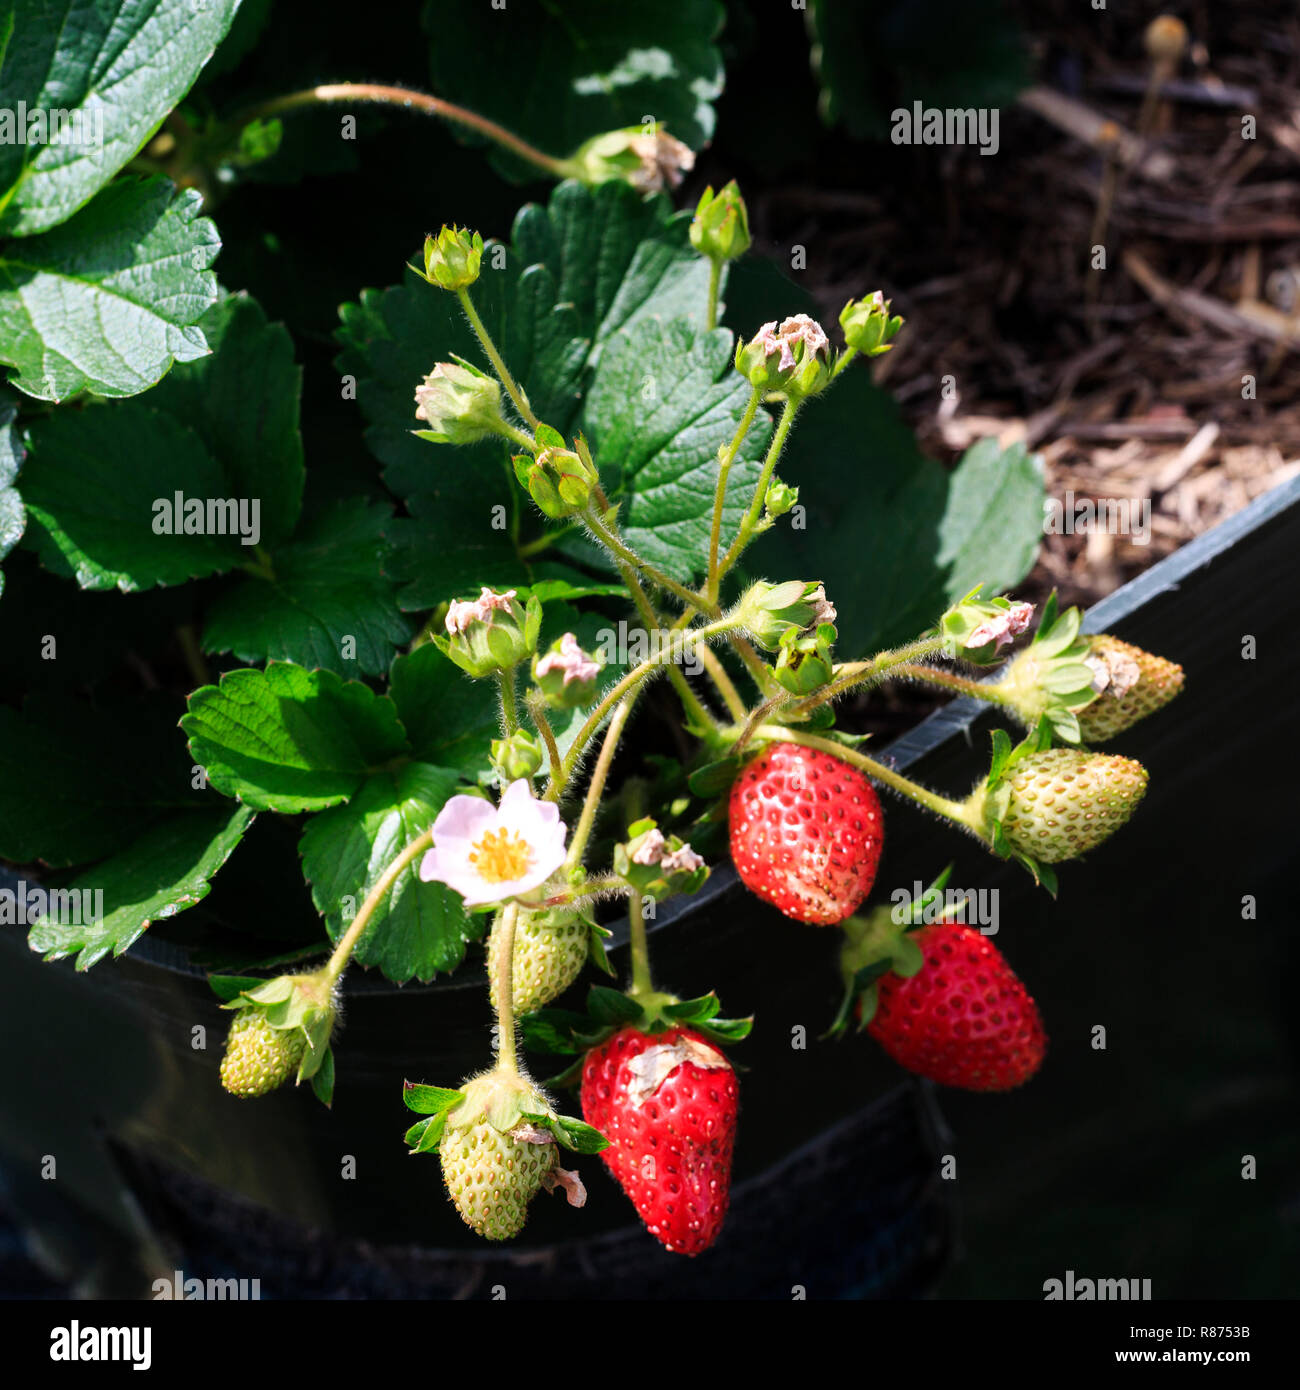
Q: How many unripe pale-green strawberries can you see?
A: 5